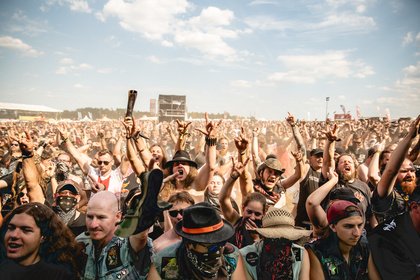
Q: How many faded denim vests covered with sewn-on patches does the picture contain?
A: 3